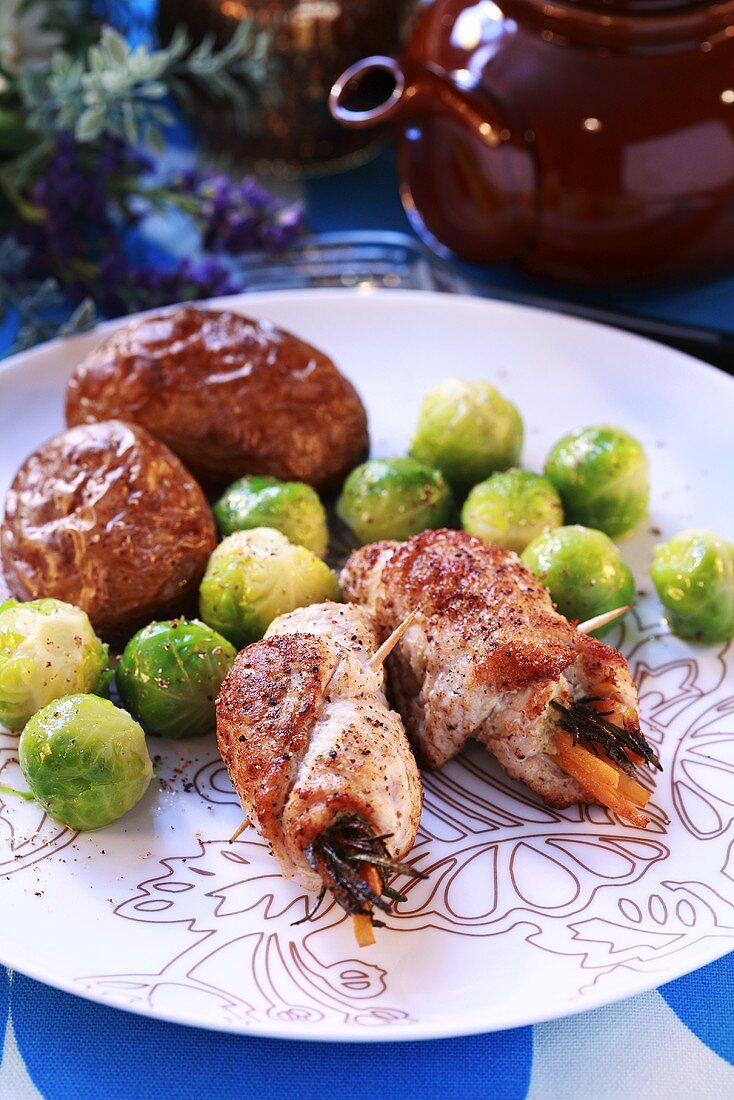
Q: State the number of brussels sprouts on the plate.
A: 11